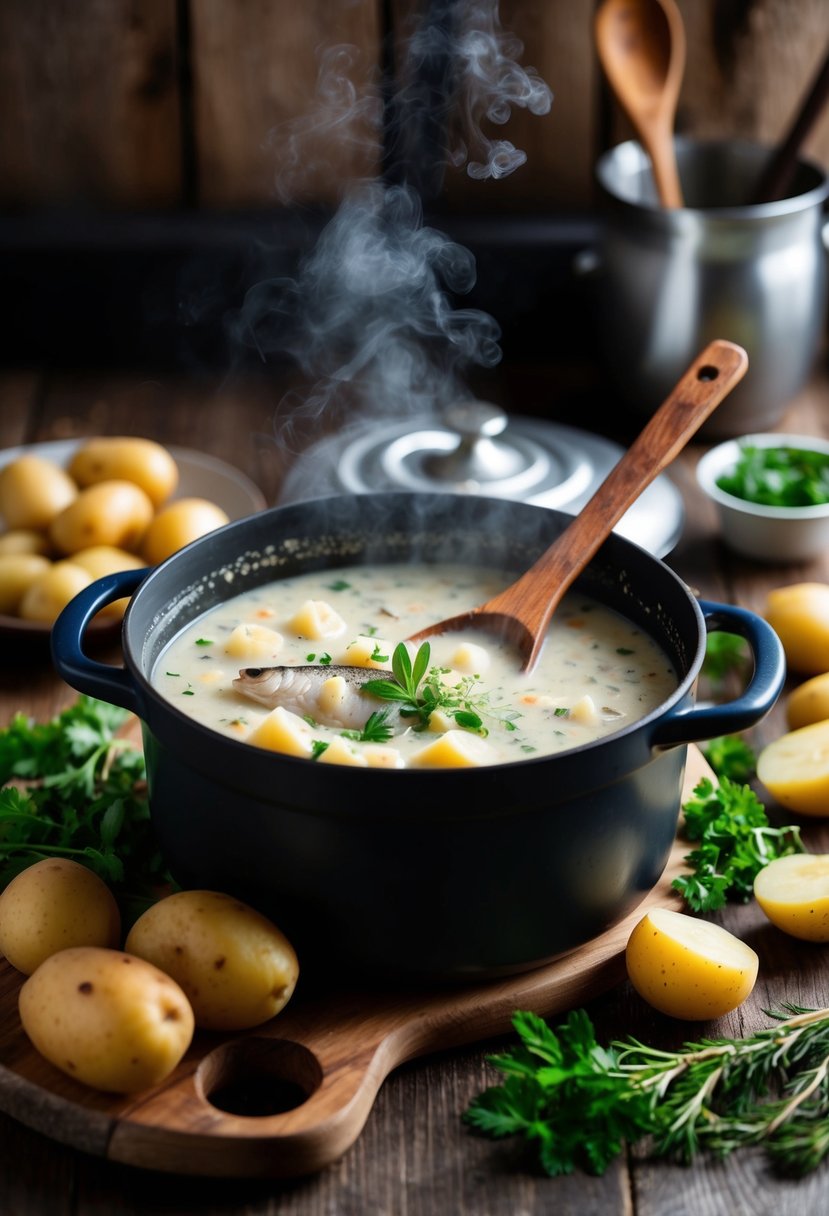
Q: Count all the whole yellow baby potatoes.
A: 13